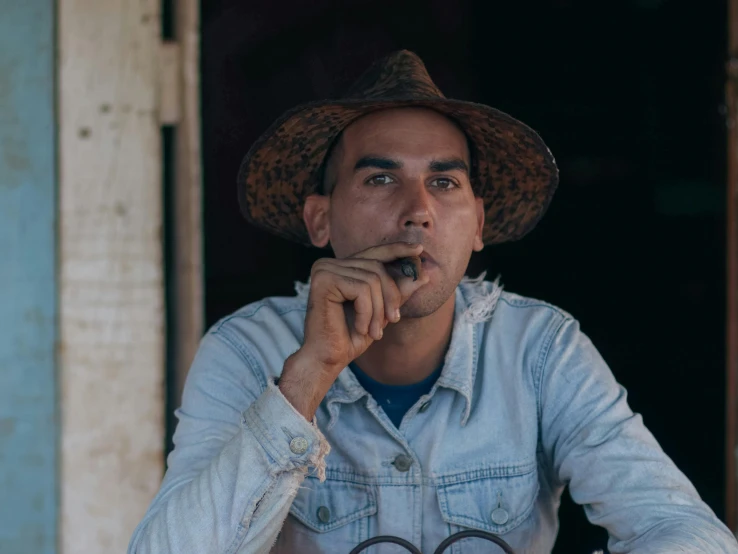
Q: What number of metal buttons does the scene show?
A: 5